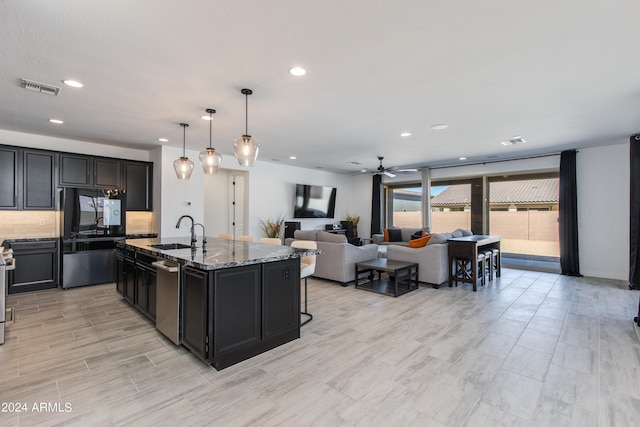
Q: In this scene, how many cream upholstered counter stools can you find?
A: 4